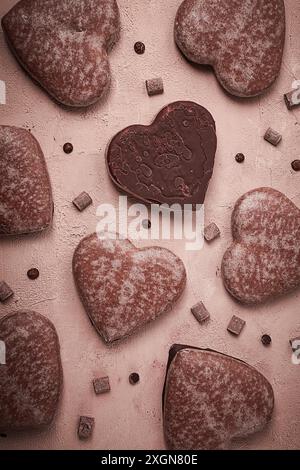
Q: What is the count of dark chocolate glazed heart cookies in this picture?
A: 1